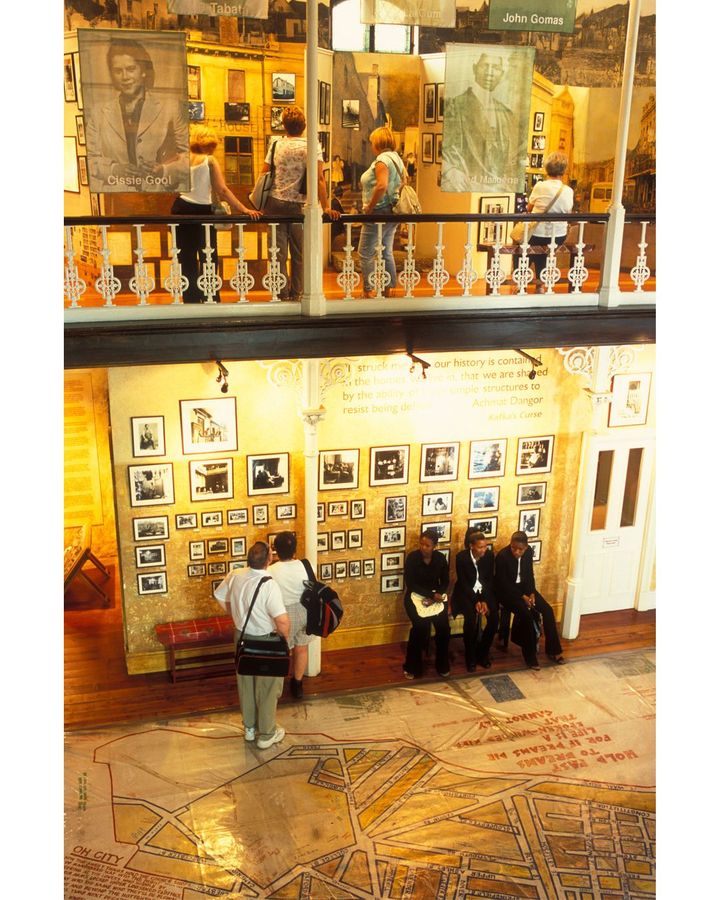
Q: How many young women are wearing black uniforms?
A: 3